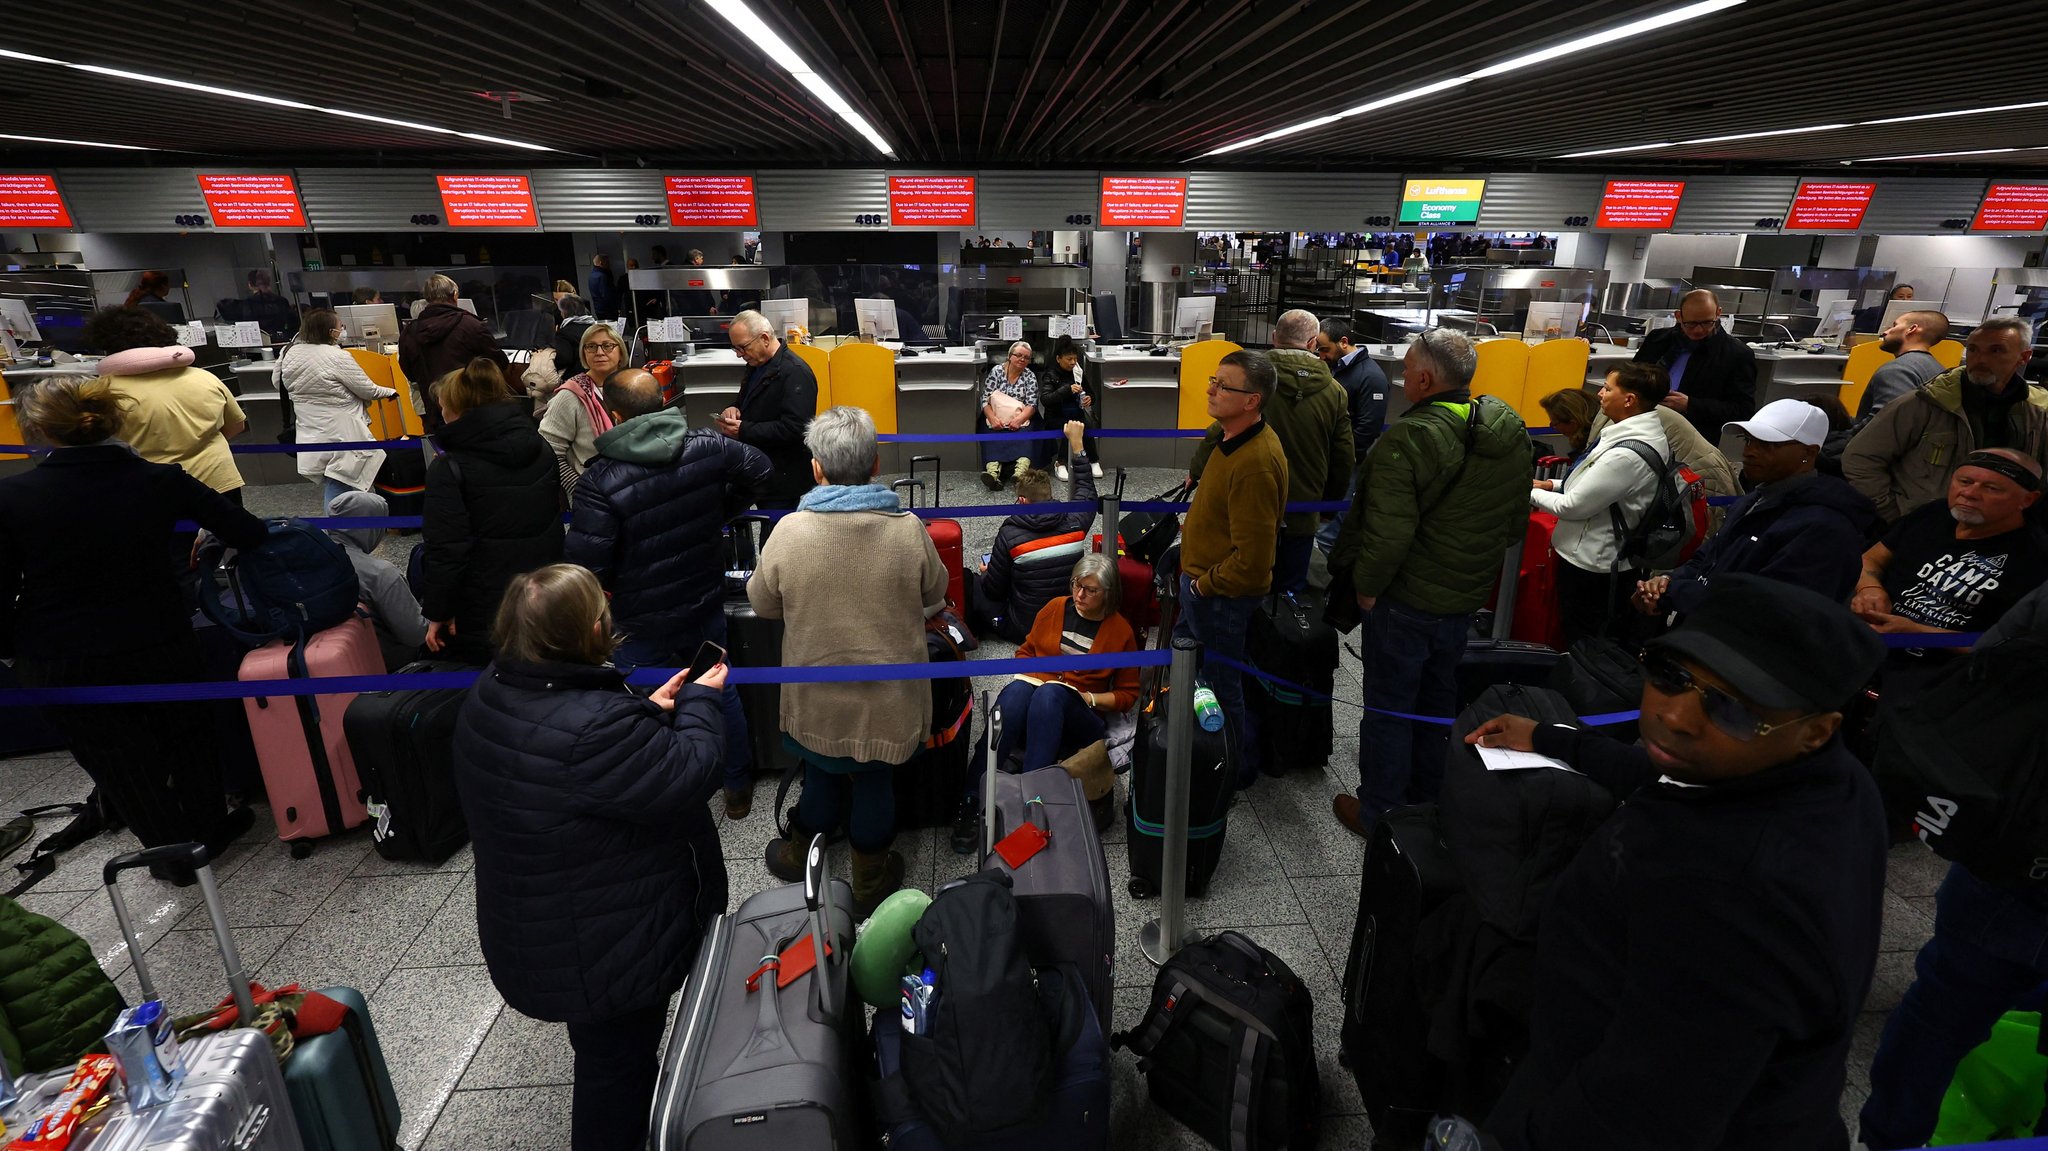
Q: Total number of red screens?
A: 9